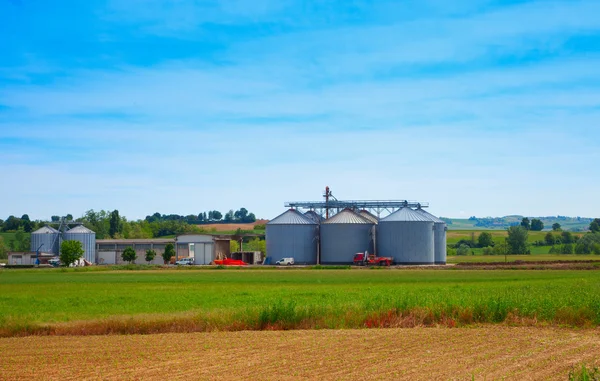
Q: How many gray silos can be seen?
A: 8